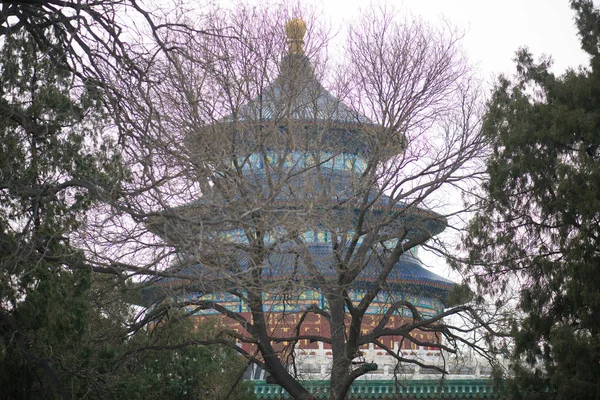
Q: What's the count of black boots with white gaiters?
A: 0